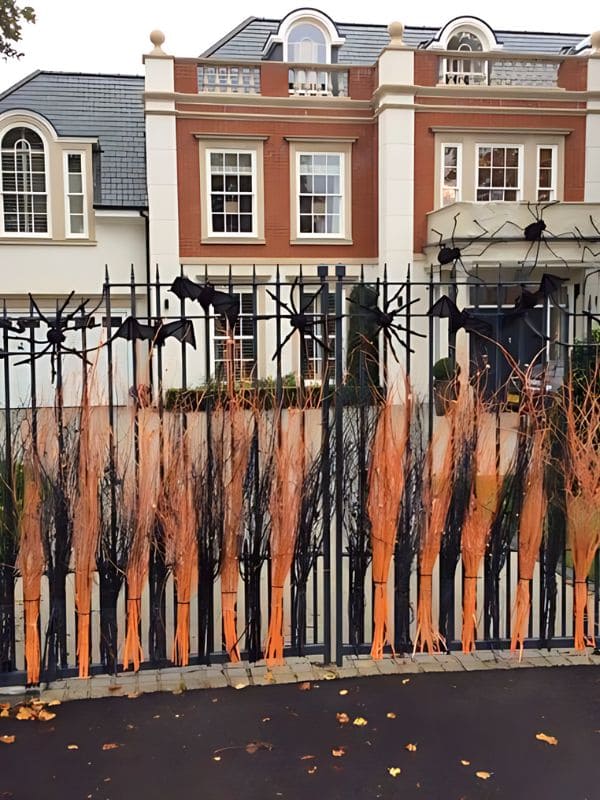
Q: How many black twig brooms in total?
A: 12